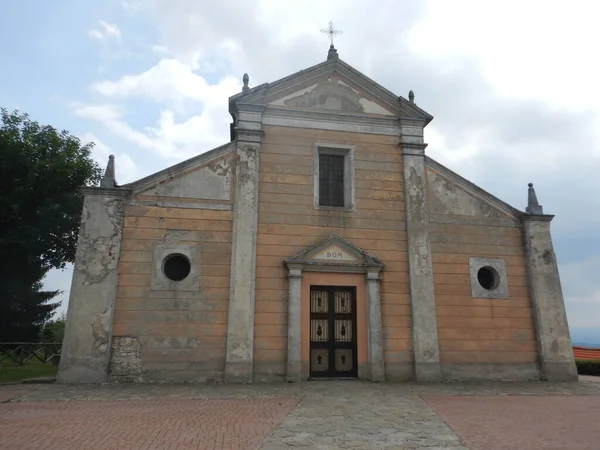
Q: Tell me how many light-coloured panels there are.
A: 6